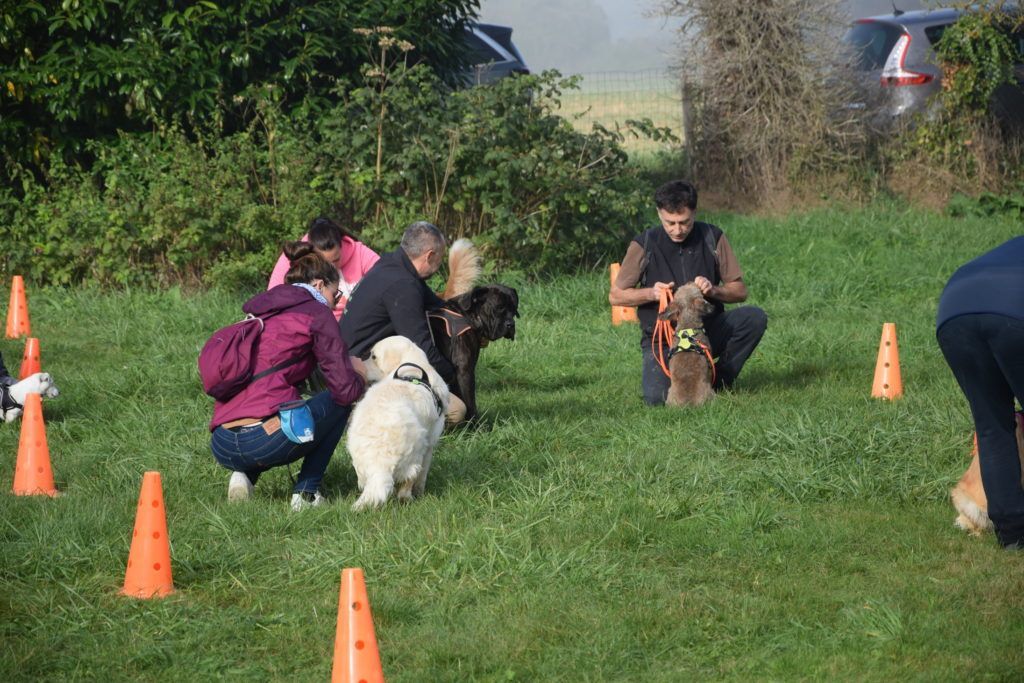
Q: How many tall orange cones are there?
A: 7